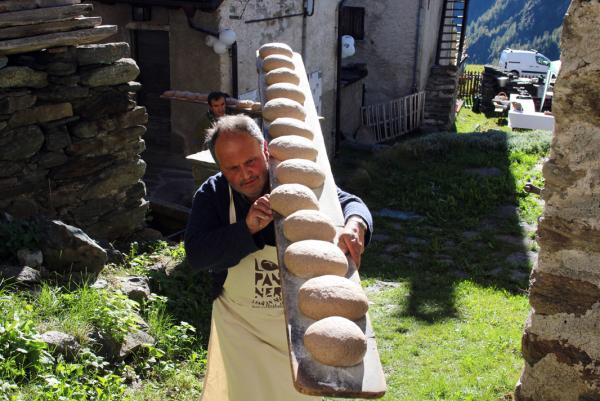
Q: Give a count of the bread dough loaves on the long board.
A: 13